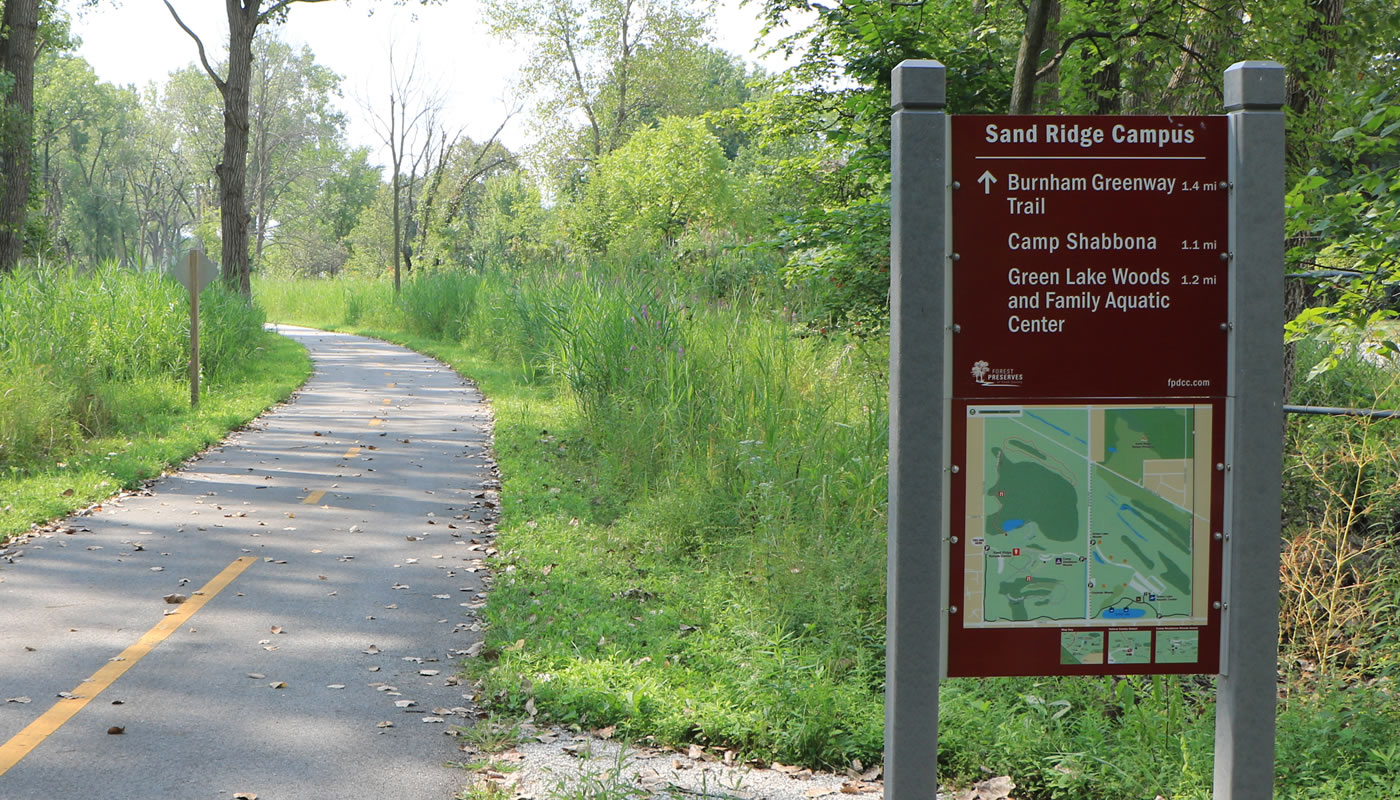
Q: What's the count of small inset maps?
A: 3